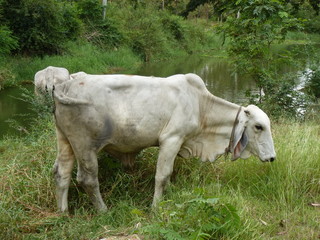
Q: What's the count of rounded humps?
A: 1